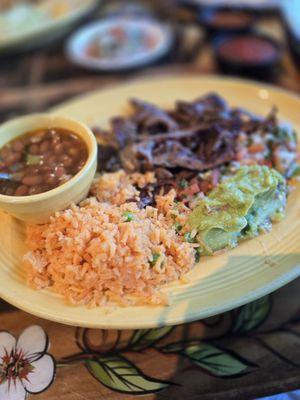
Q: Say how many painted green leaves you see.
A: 4